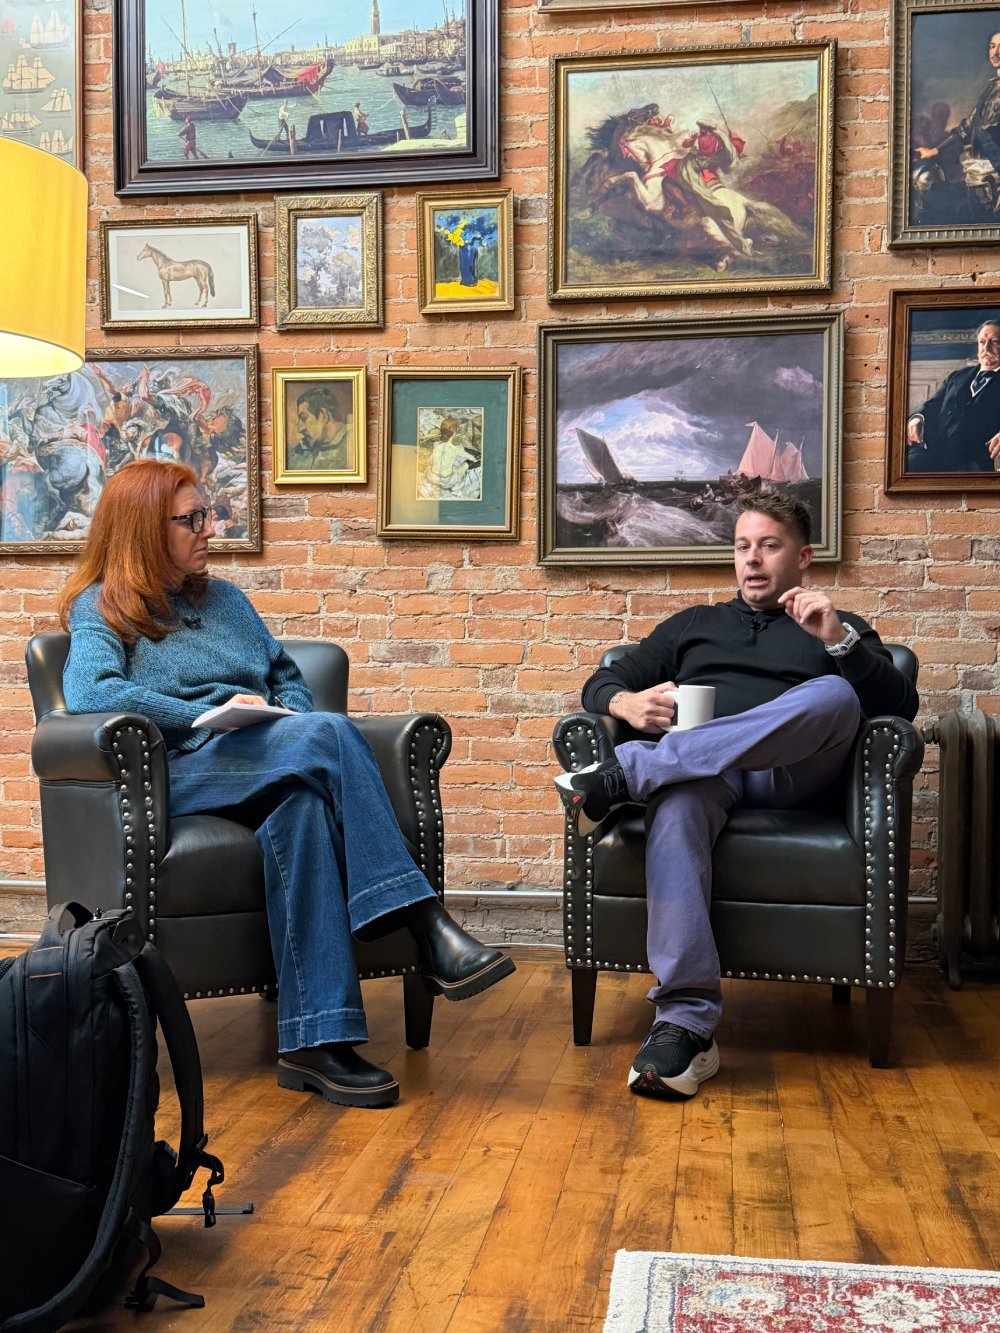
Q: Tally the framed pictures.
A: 13